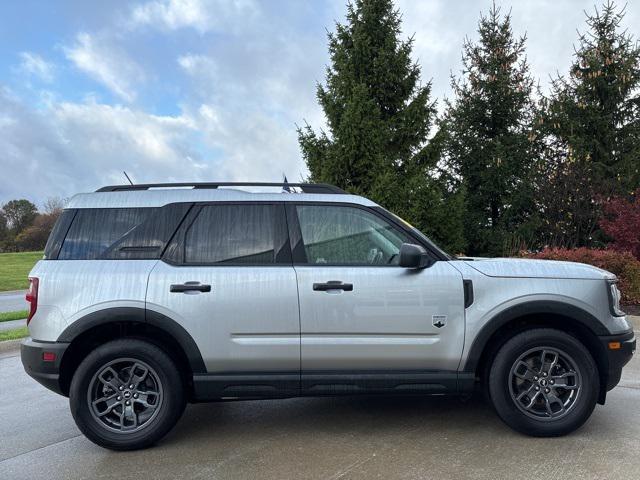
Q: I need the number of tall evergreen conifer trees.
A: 3